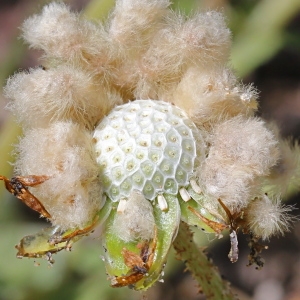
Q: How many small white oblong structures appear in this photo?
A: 4